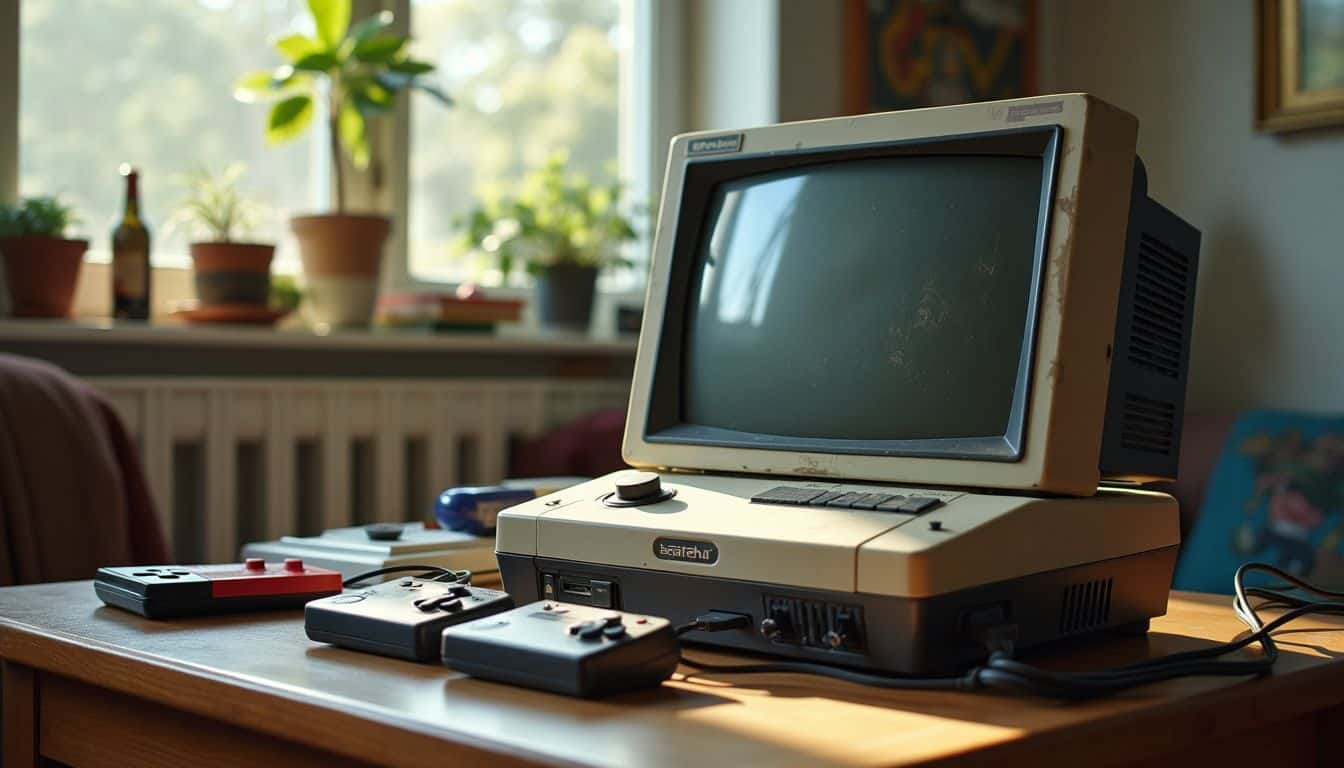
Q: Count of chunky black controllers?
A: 2